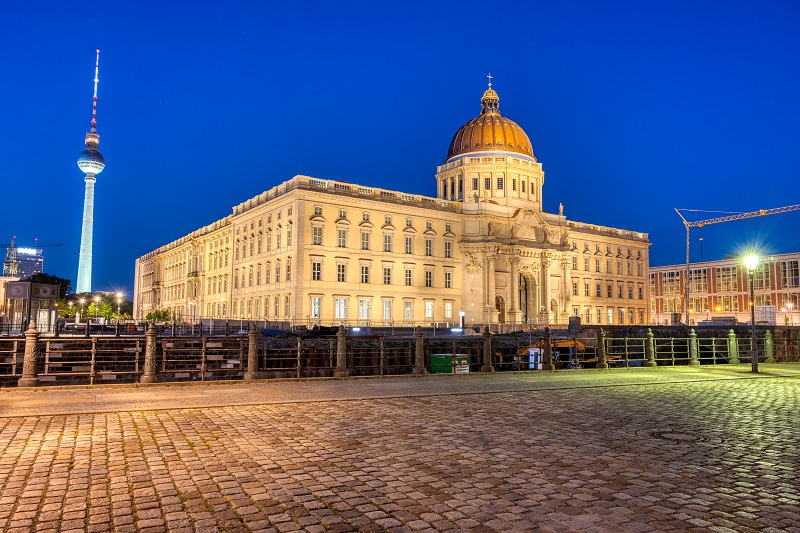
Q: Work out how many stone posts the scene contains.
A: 12